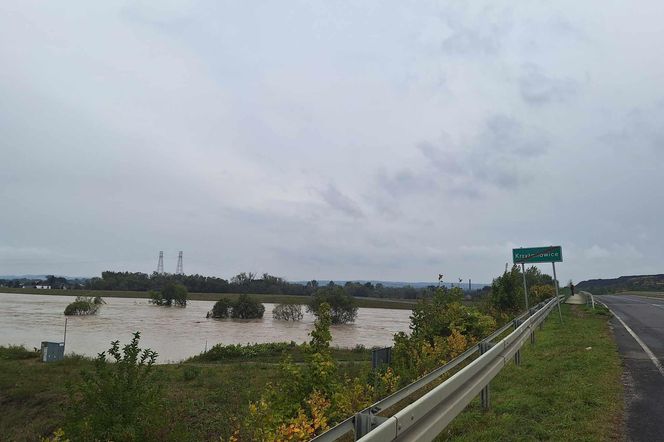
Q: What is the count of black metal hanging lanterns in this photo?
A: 0